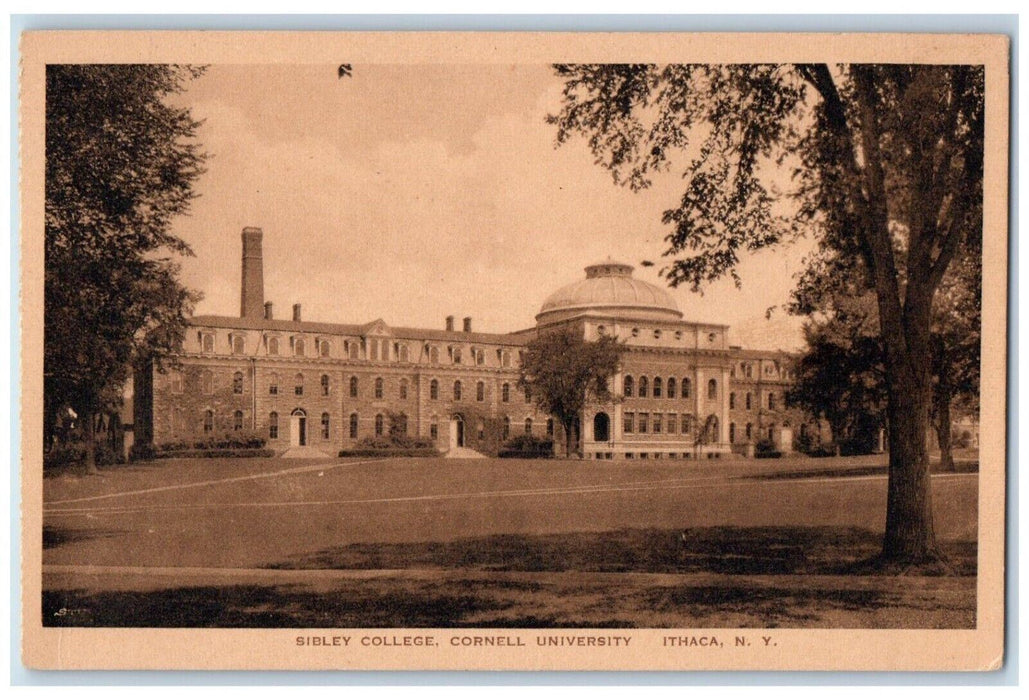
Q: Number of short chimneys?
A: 4